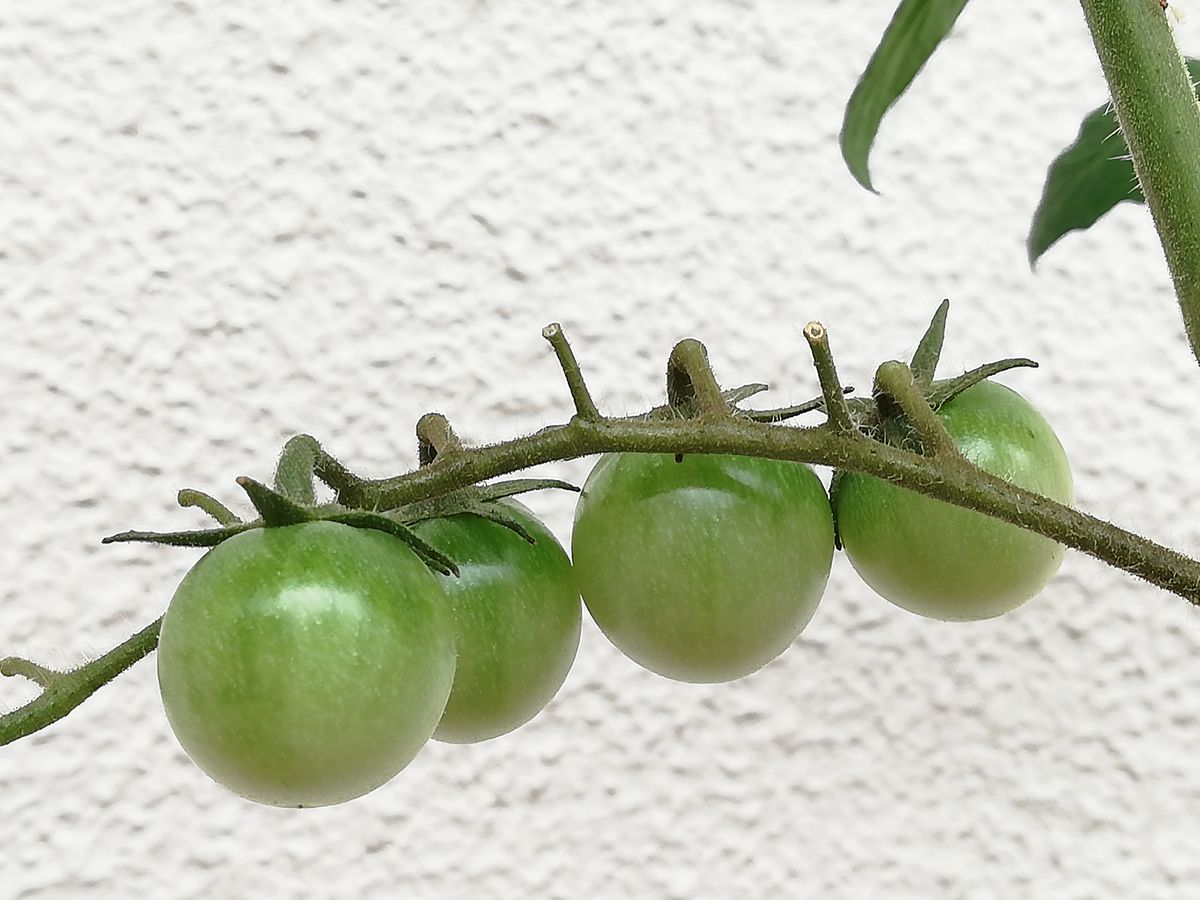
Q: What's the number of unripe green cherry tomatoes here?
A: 4